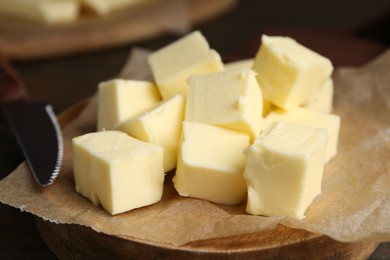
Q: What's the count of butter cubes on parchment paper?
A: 11